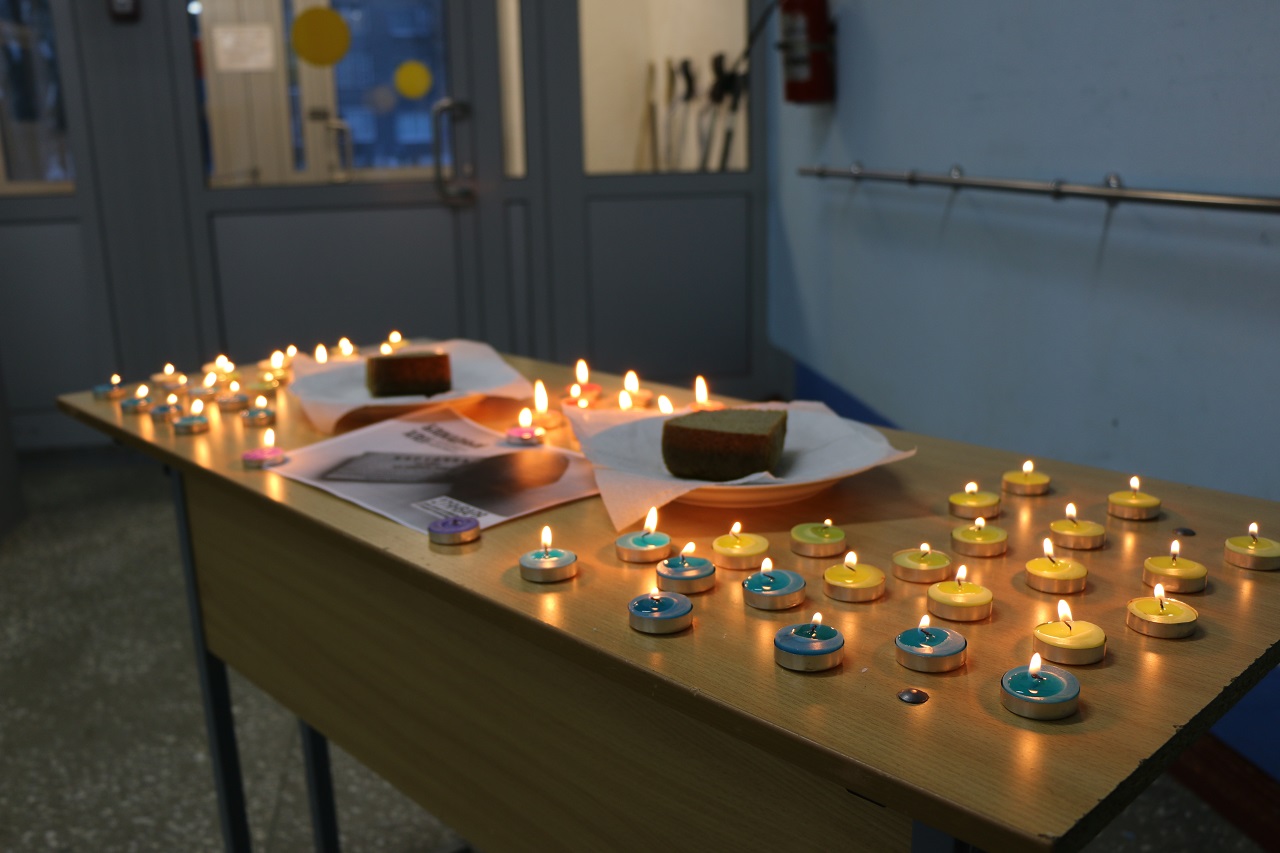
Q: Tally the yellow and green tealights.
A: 15